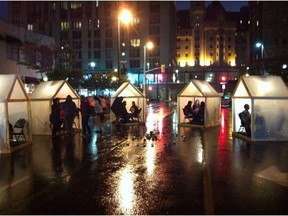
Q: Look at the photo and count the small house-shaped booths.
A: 5